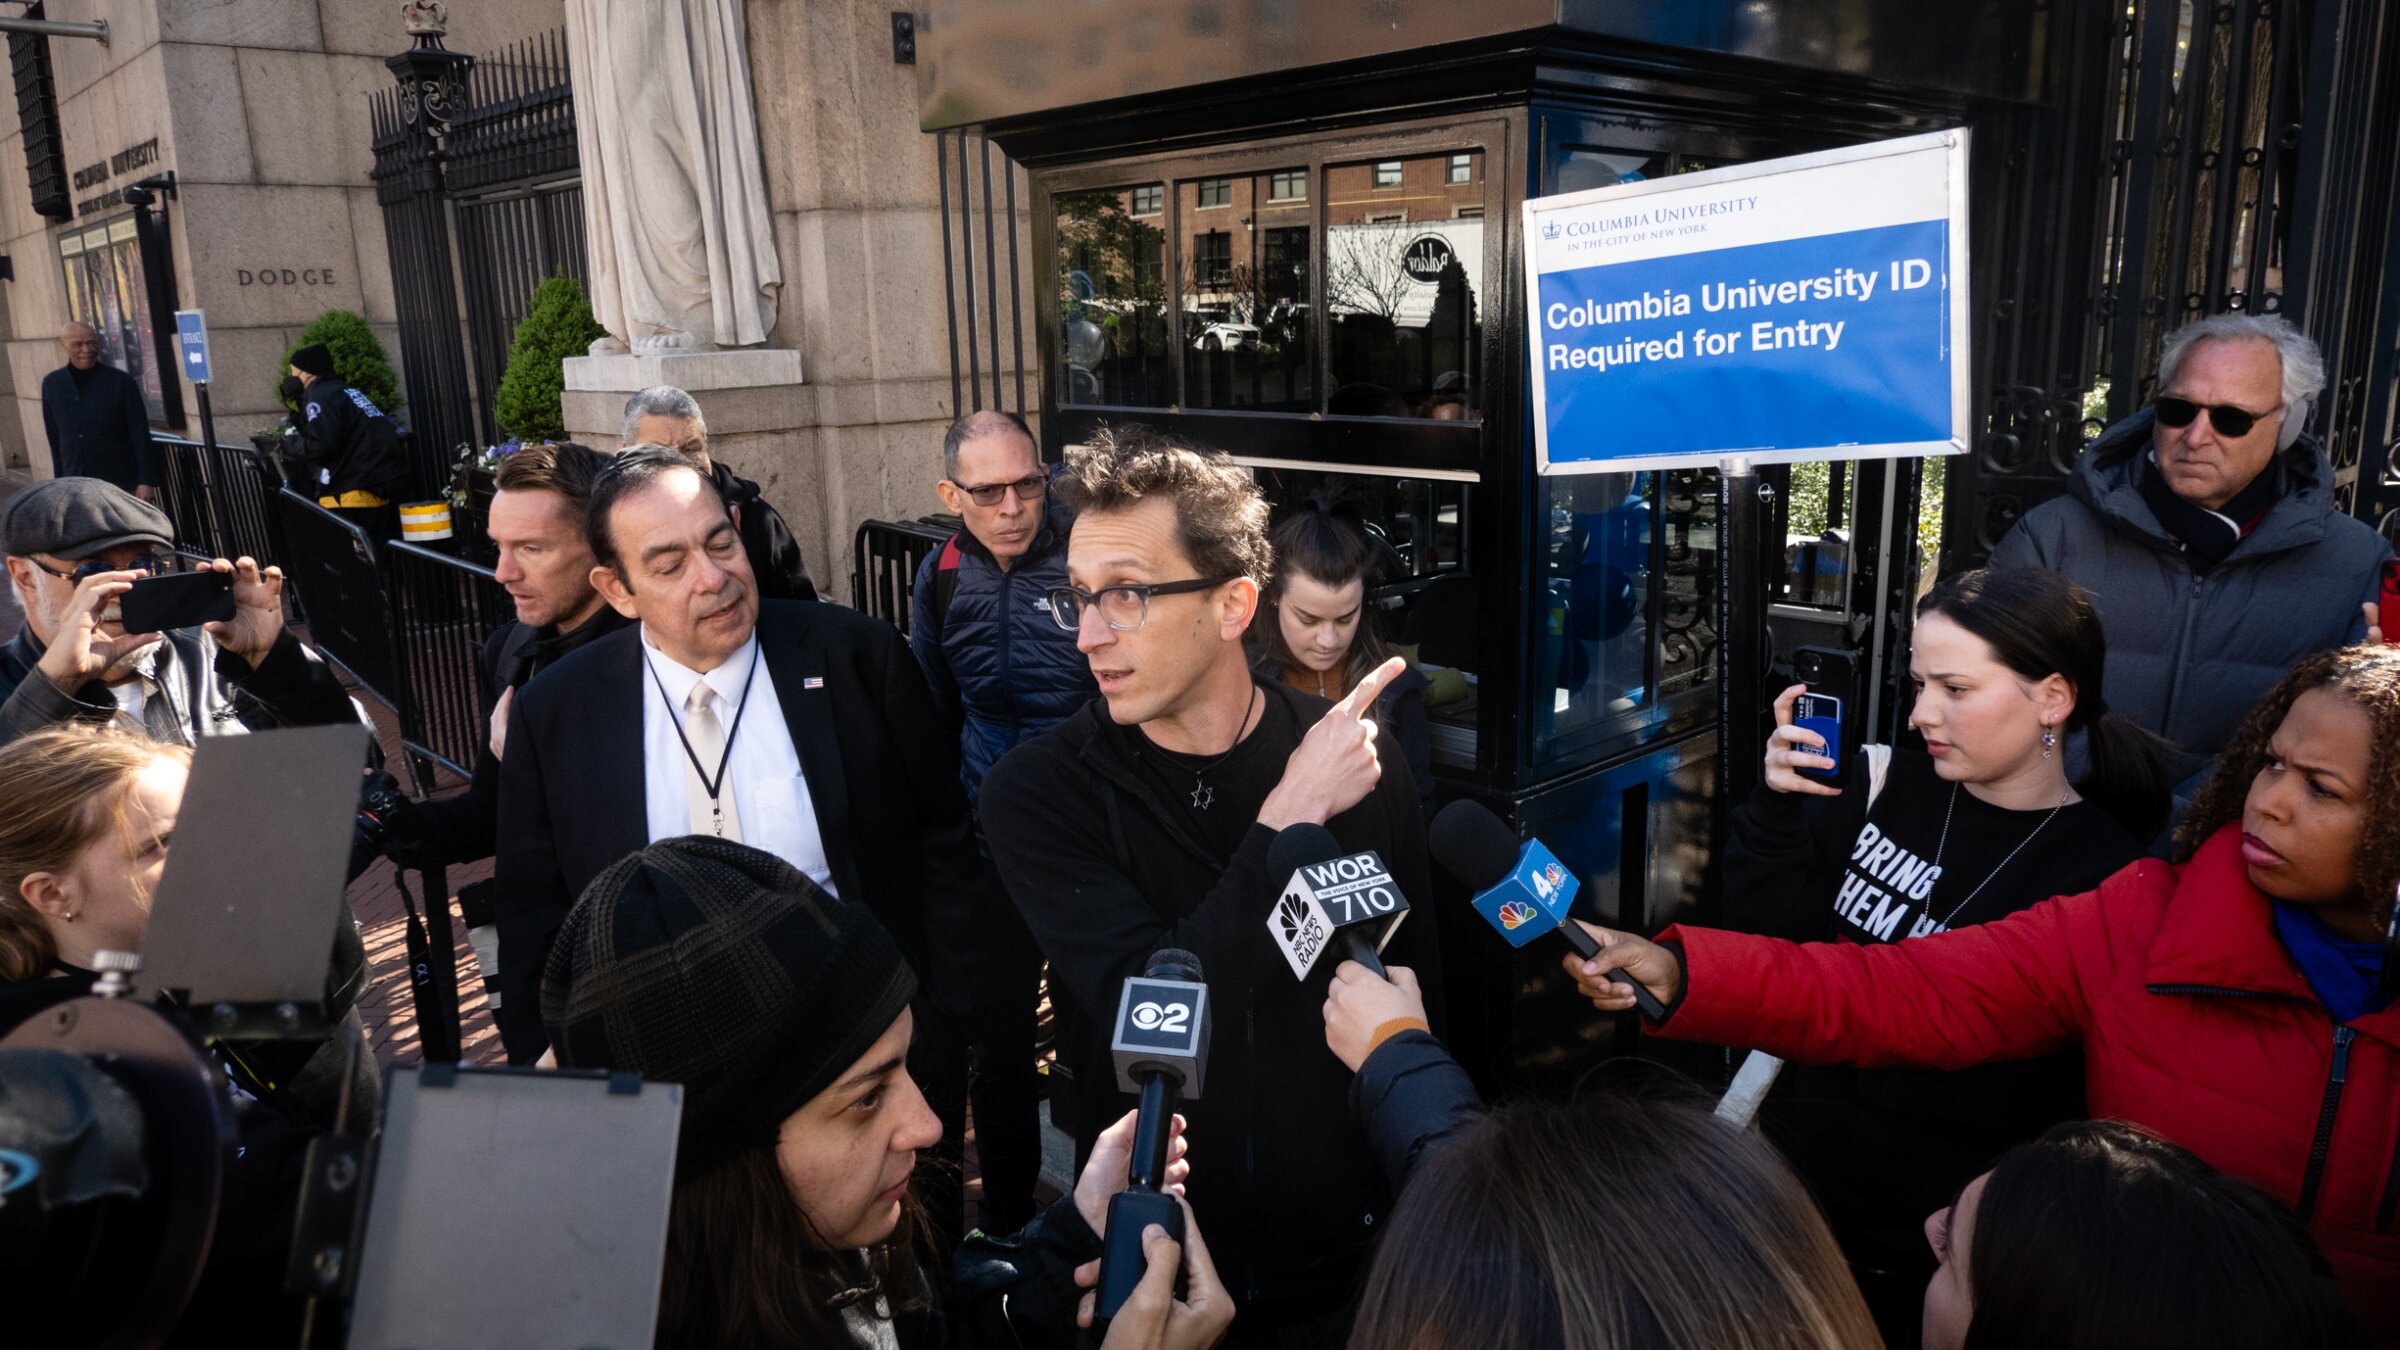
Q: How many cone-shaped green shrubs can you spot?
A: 2